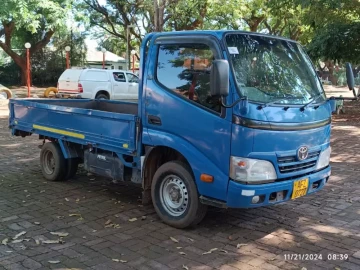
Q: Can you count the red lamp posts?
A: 4